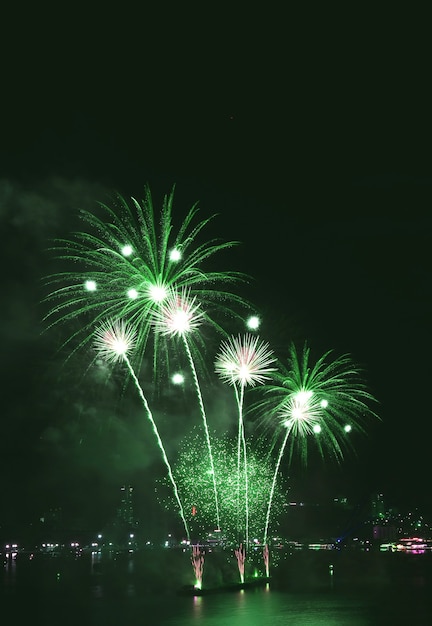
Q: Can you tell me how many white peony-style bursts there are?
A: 4